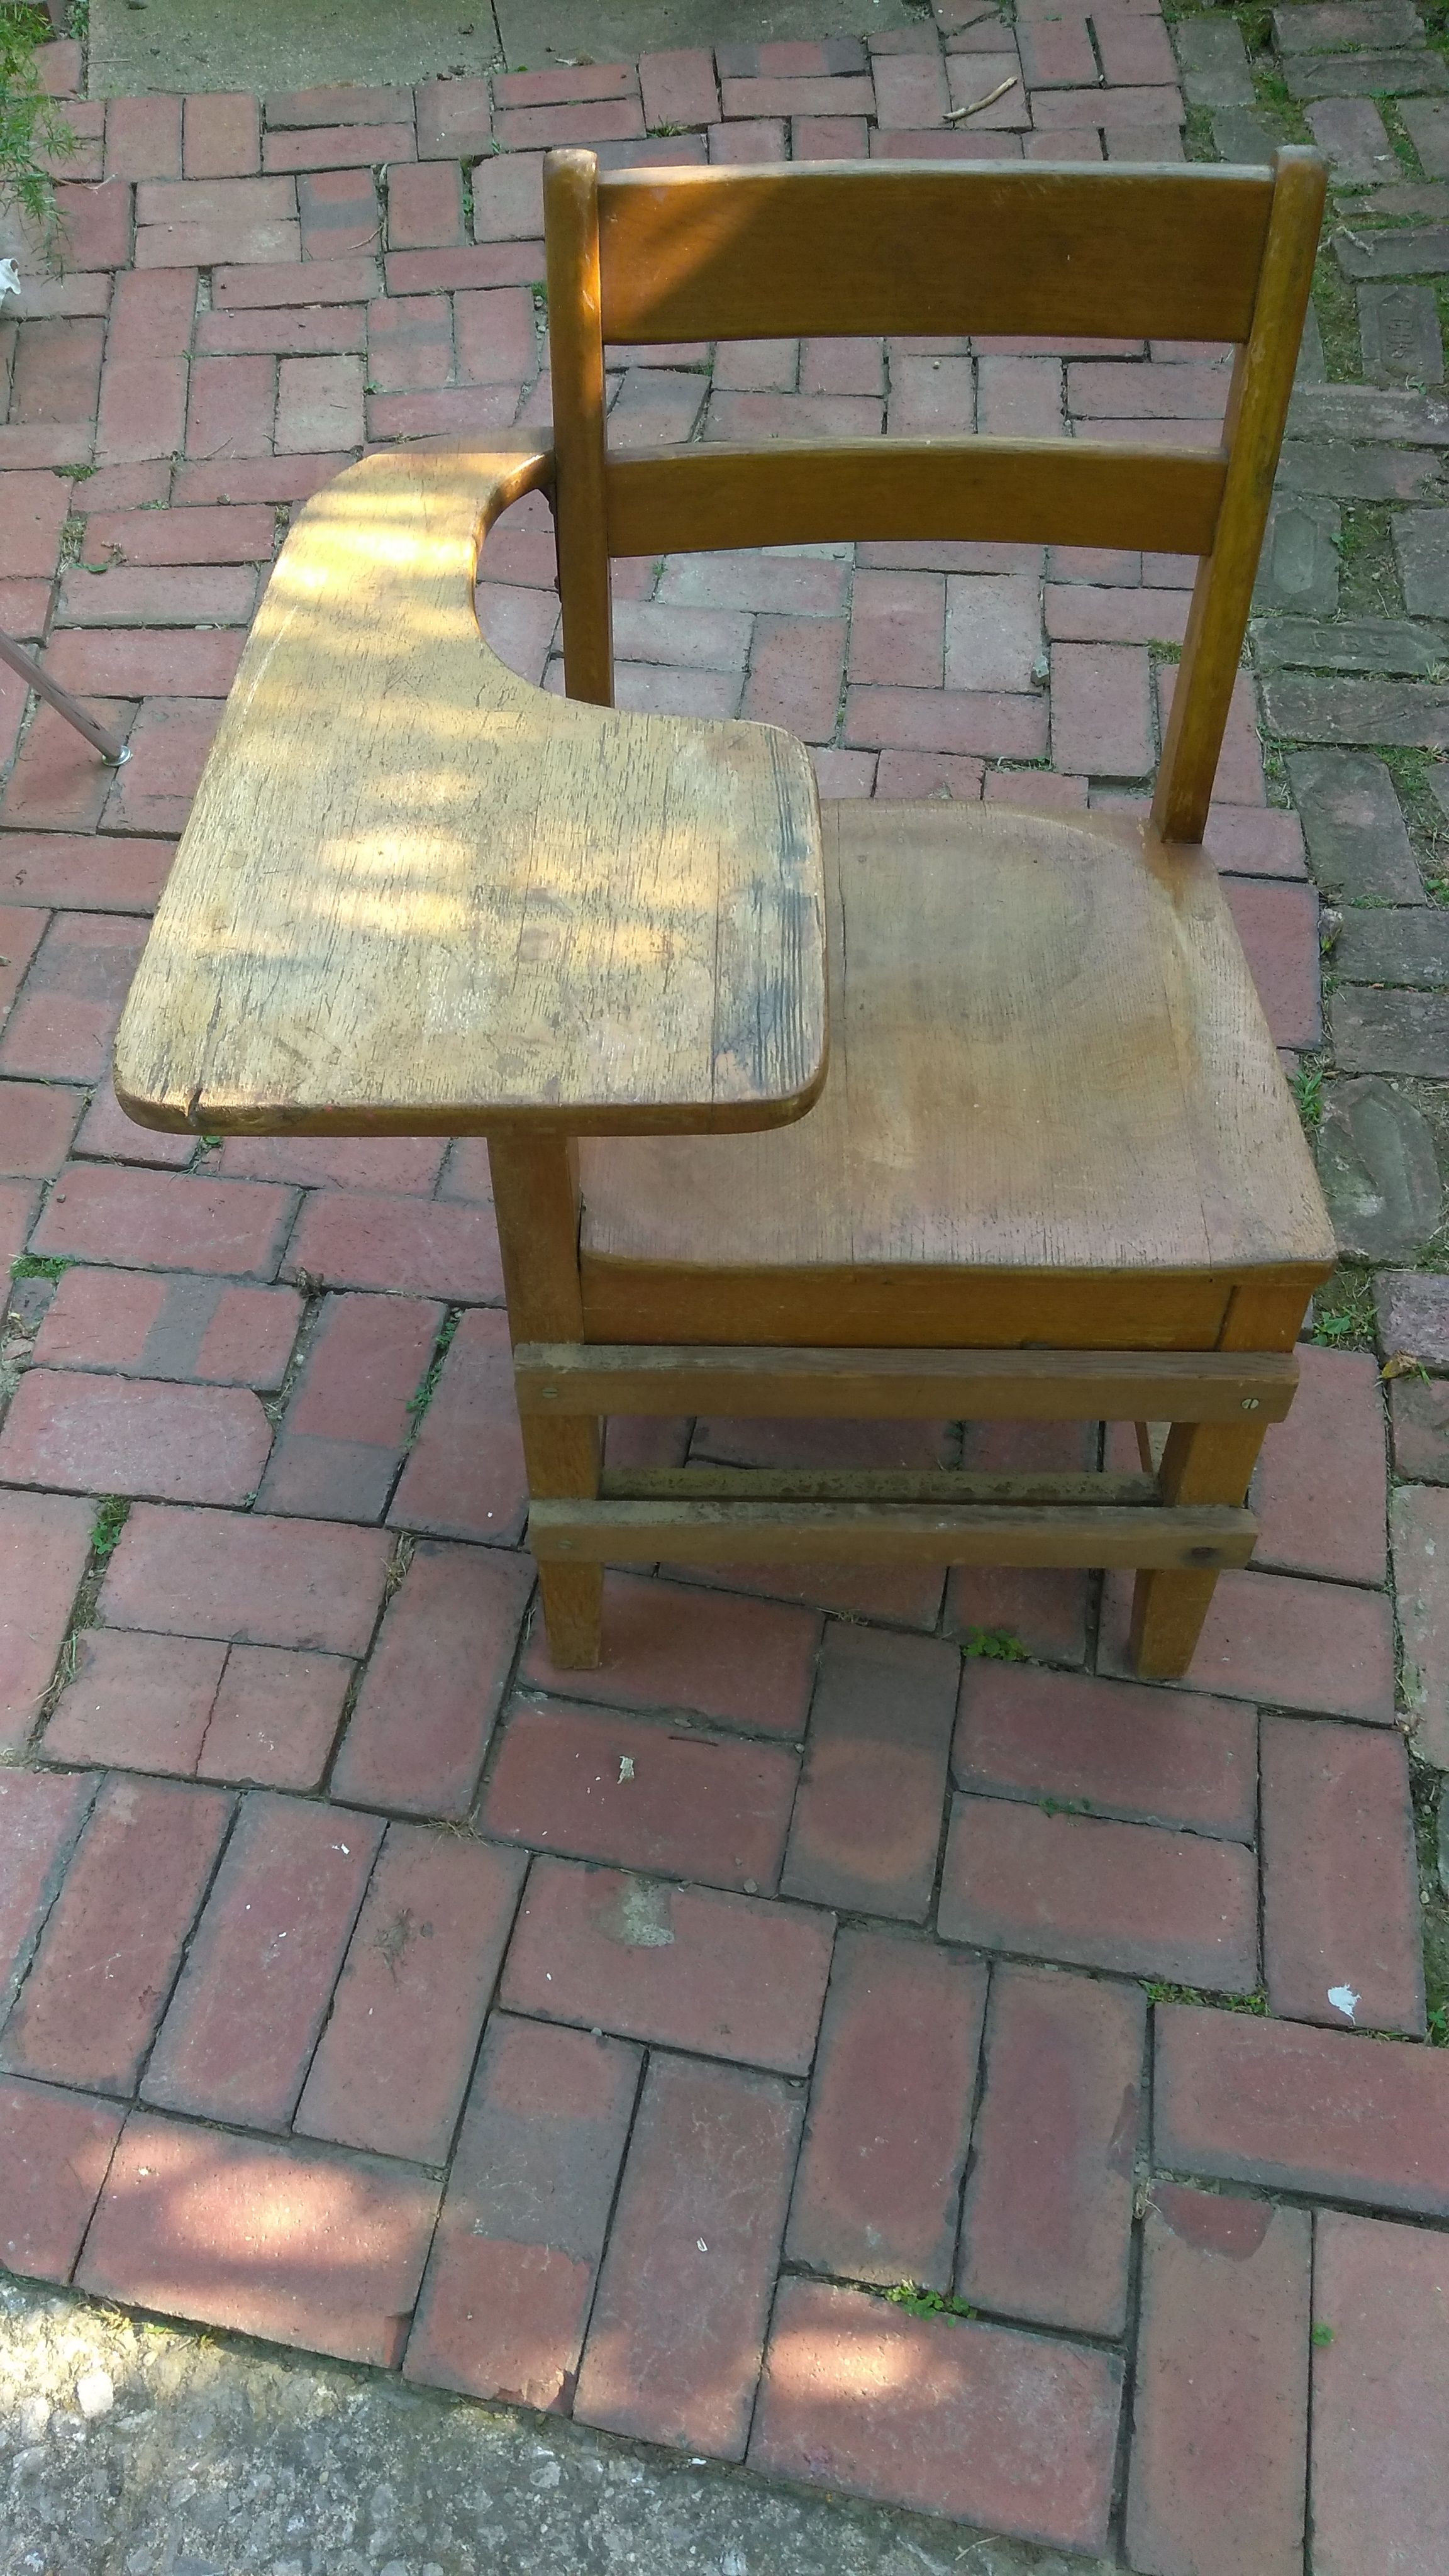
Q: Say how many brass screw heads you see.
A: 3